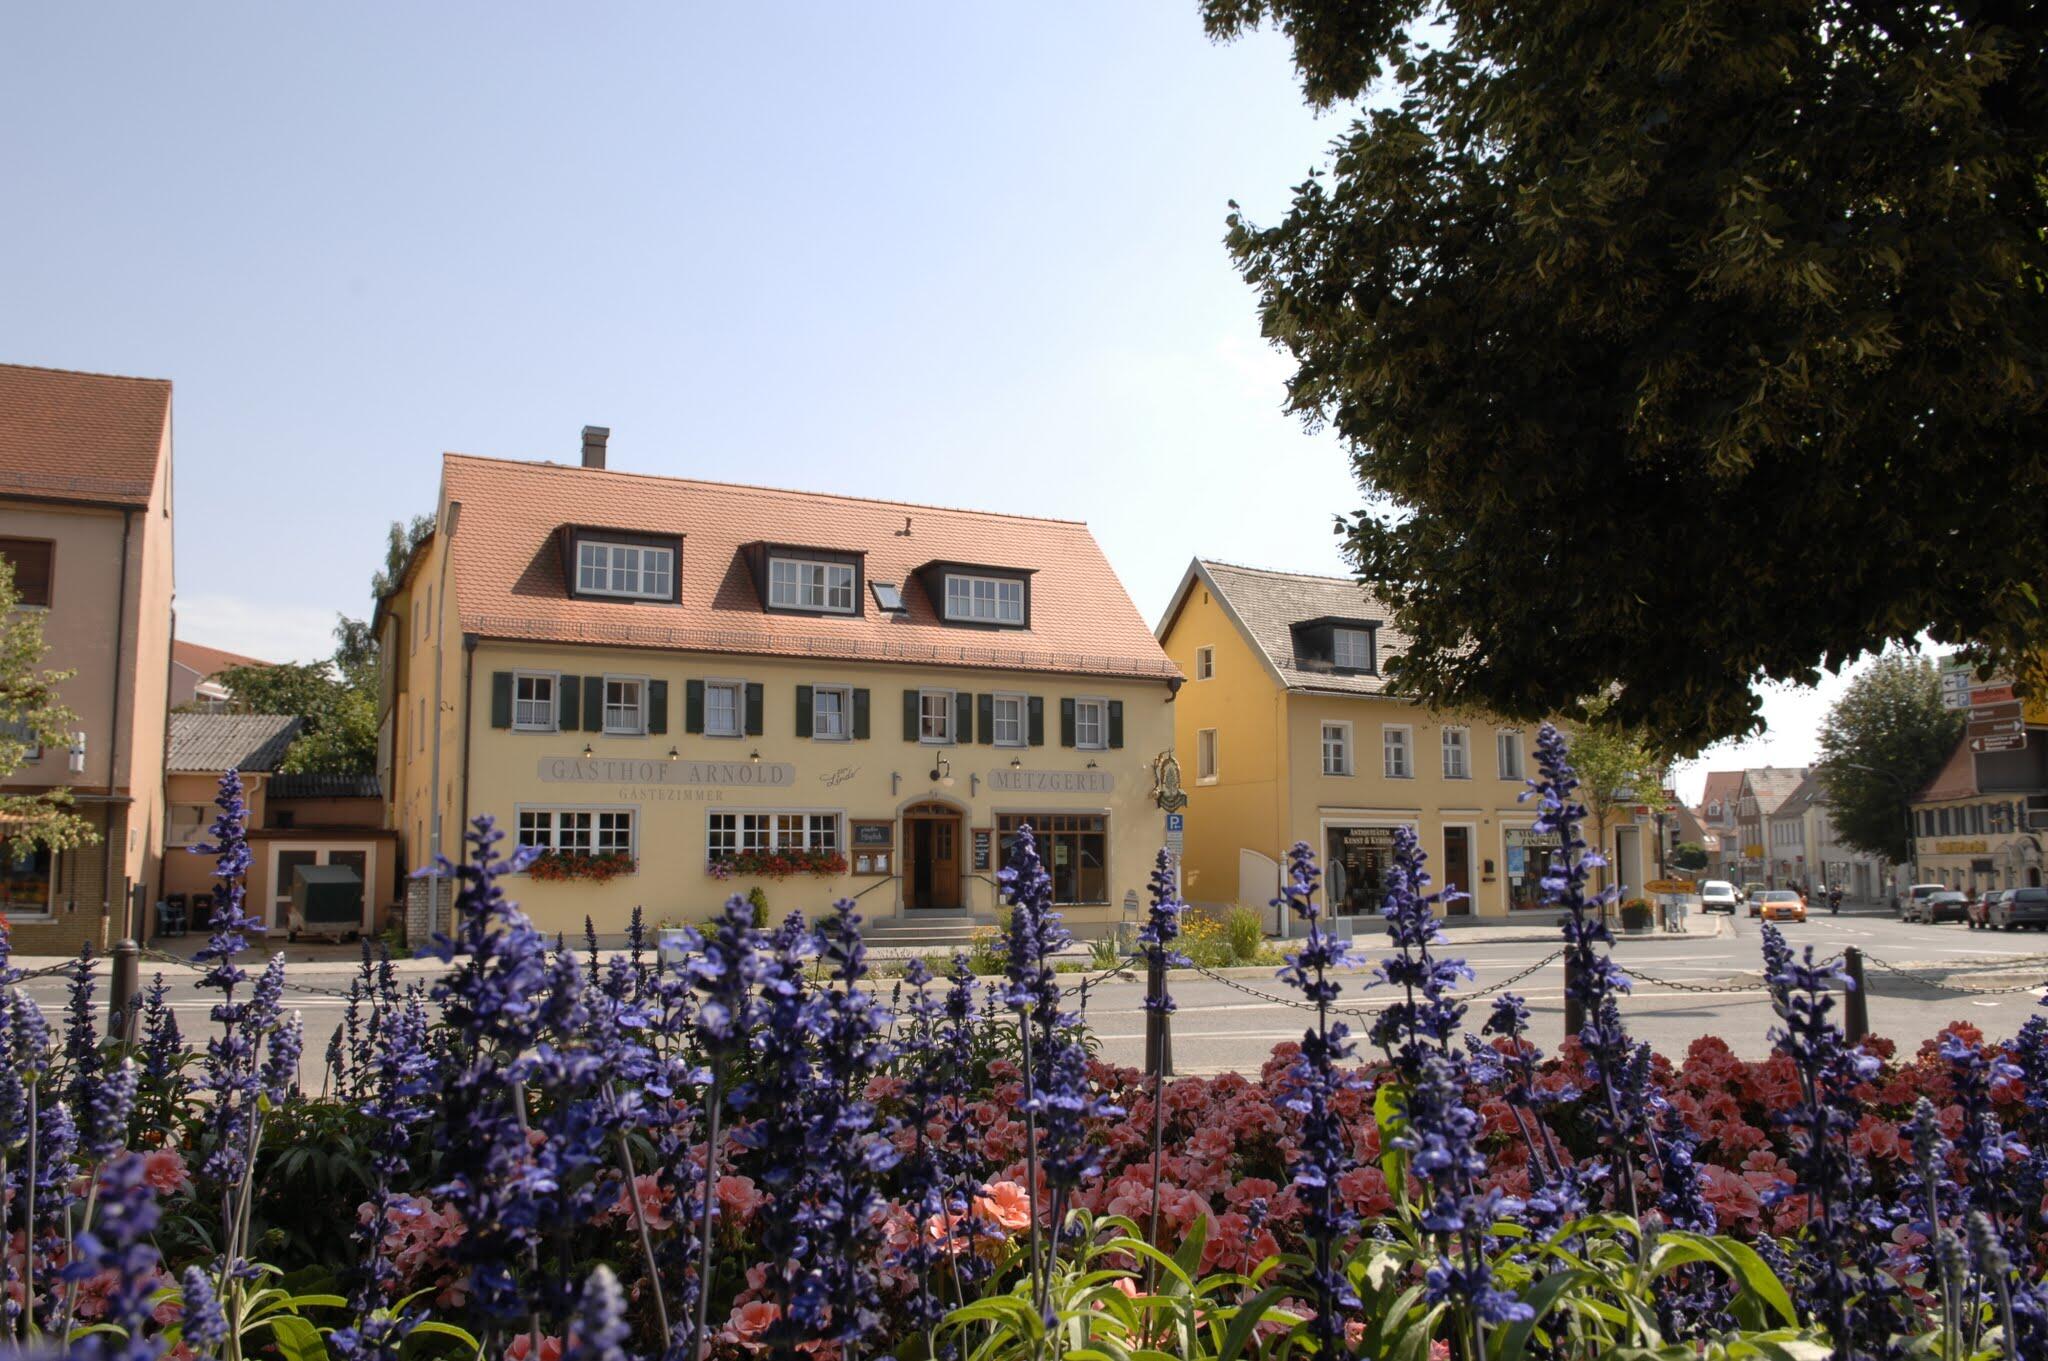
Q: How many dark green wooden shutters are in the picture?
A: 14